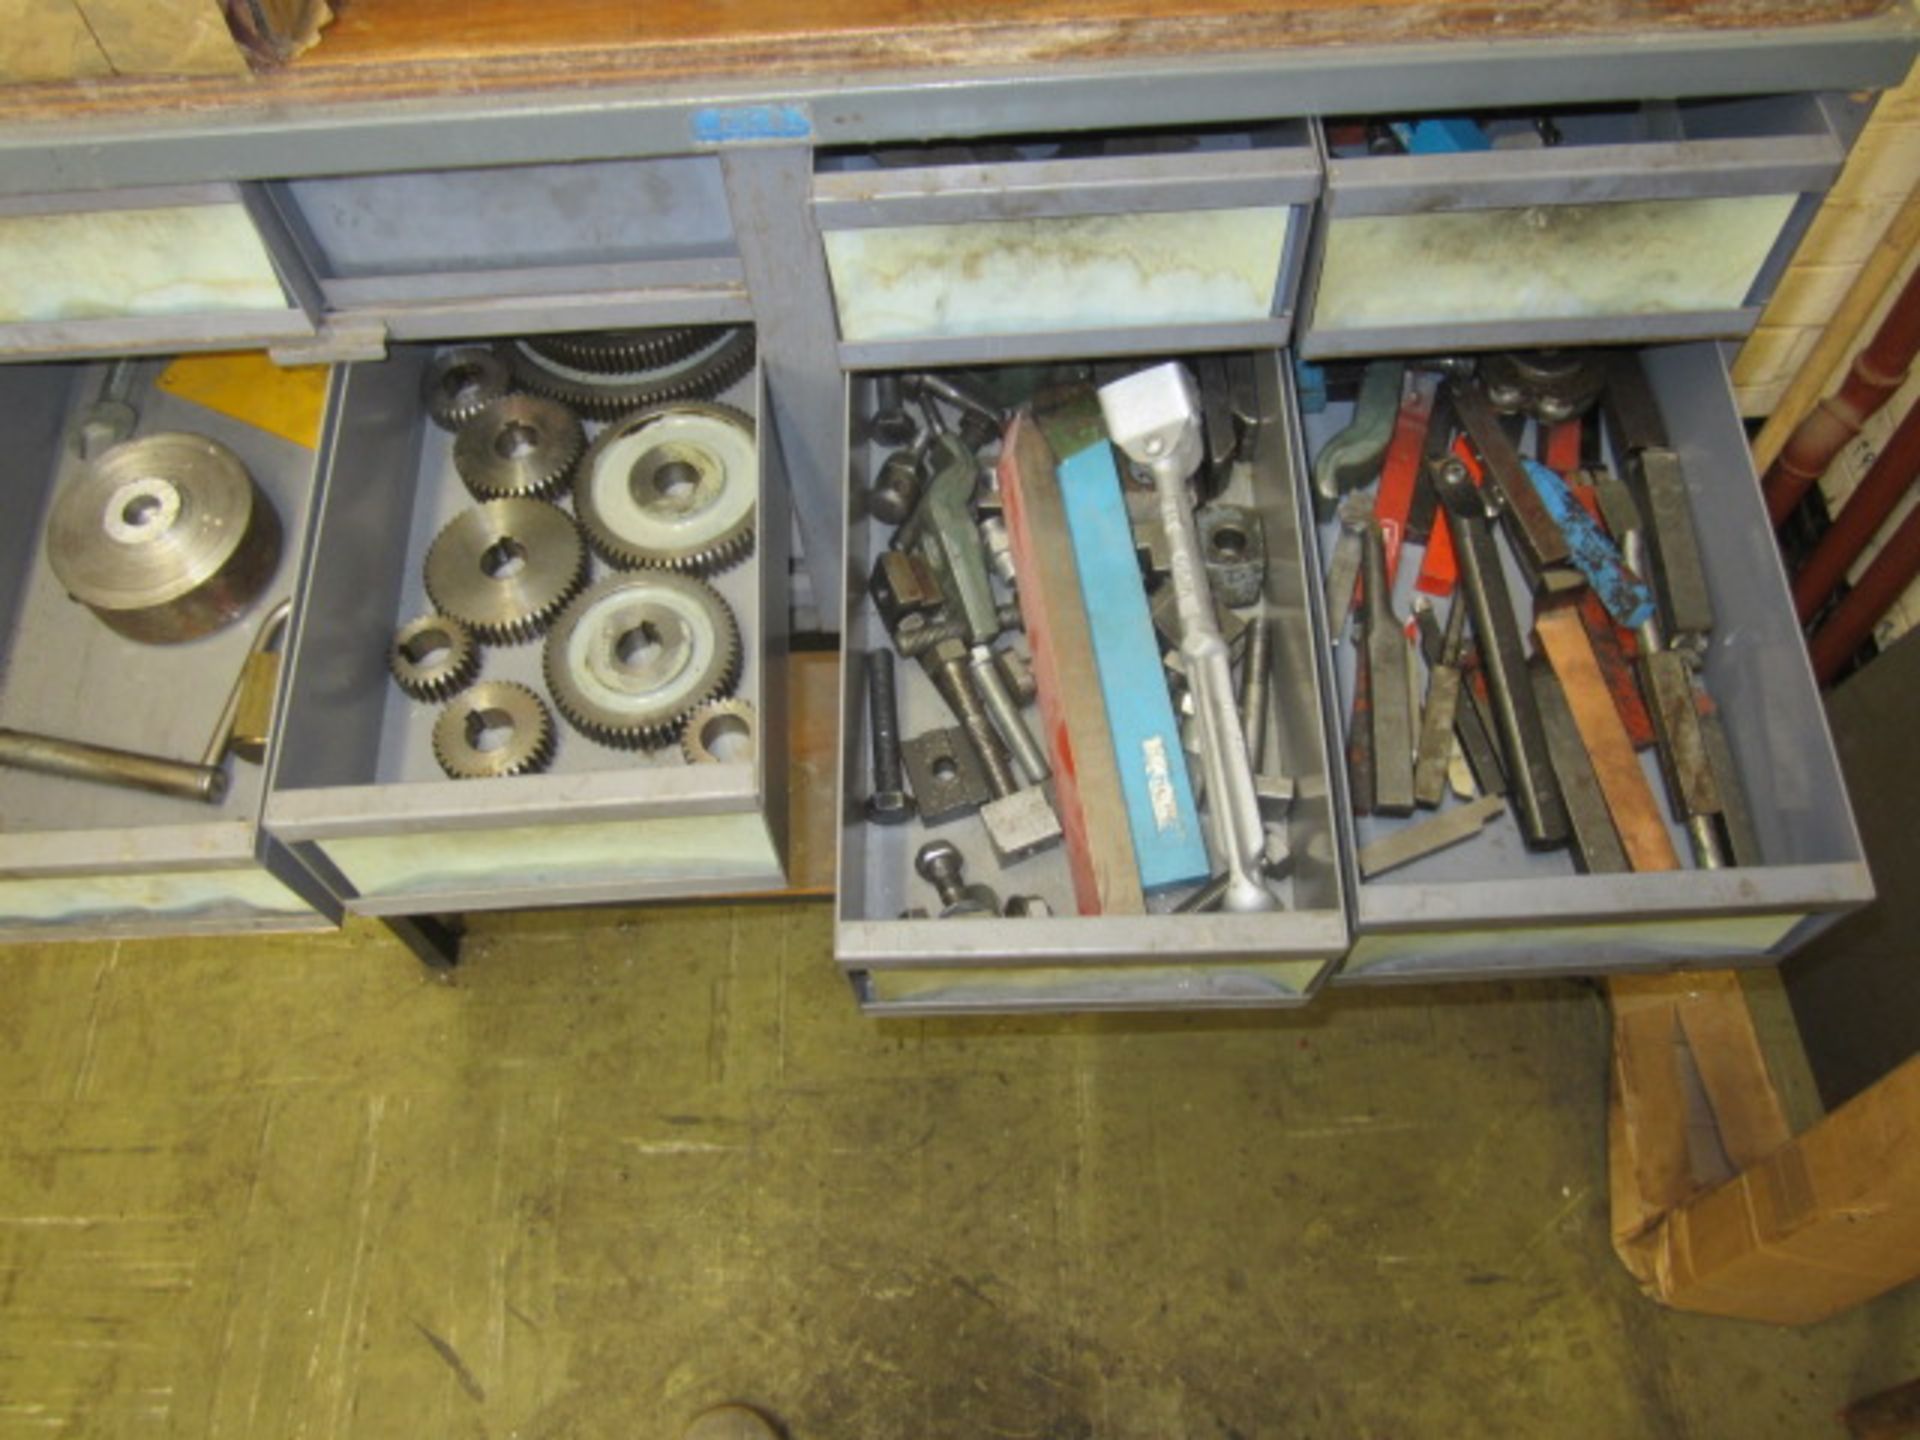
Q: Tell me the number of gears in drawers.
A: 10